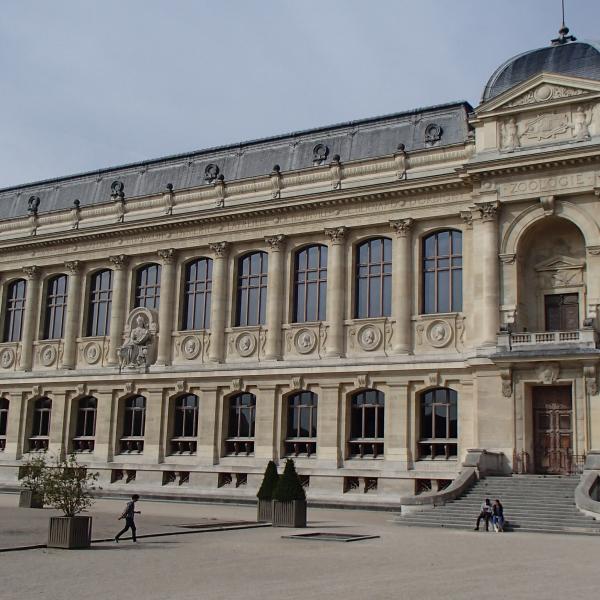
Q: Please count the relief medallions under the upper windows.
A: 8